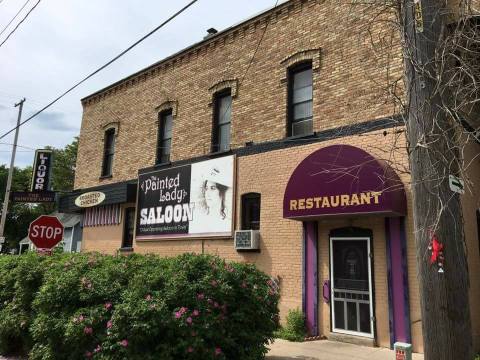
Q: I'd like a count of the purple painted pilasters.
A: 2